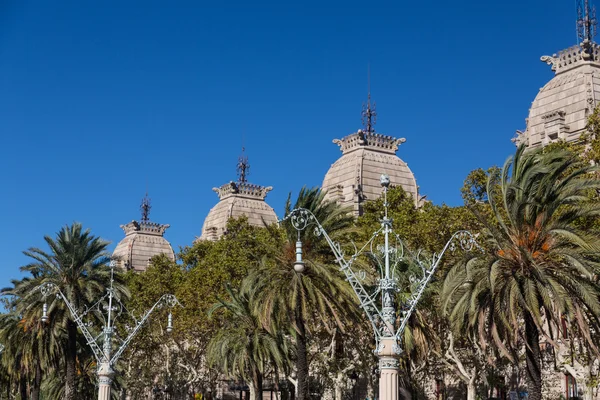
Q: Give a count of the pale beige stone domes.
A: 4